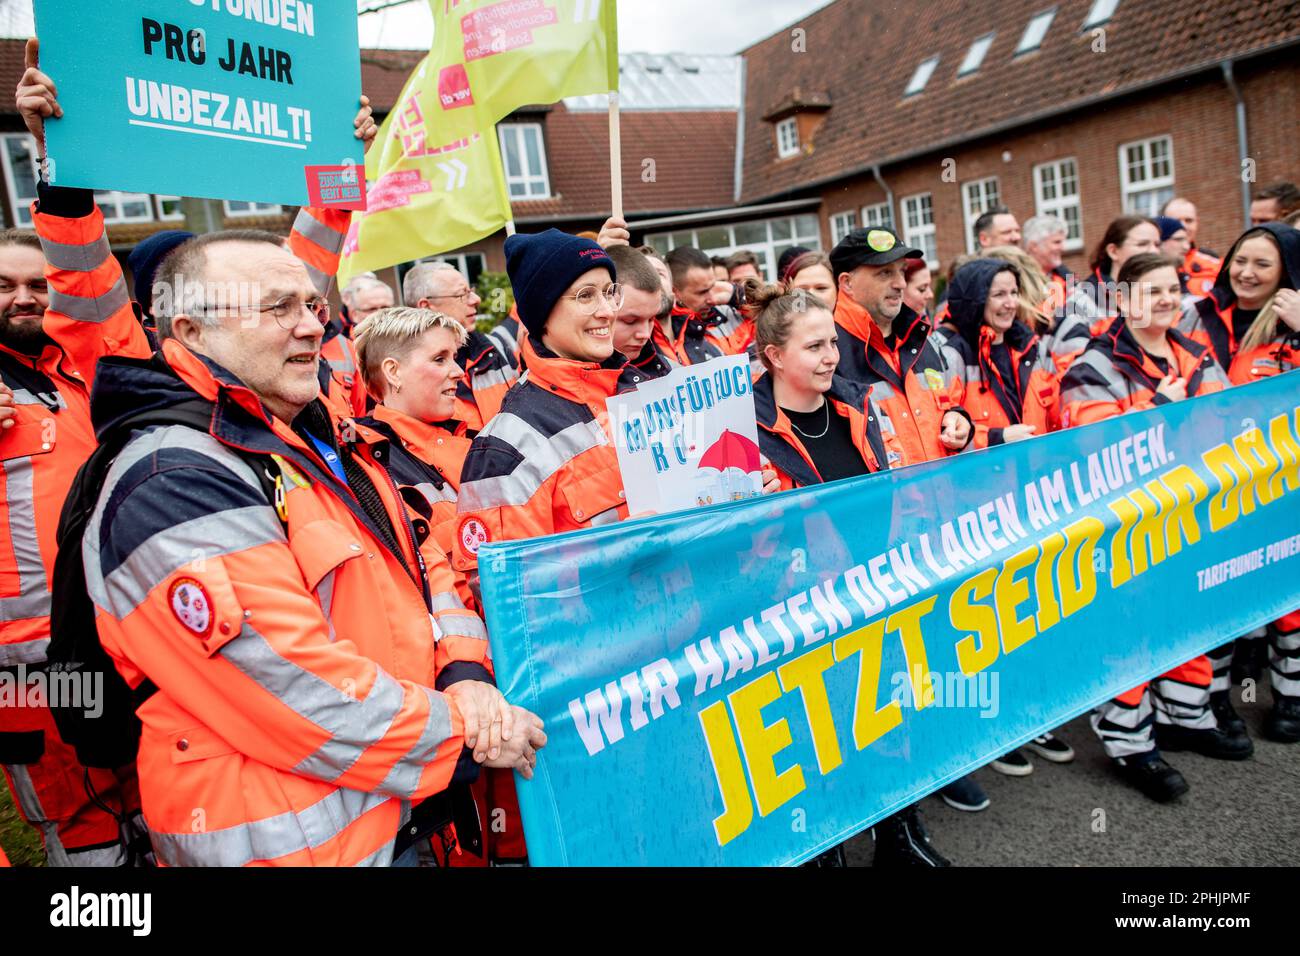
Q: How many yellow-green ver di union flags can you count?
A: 2